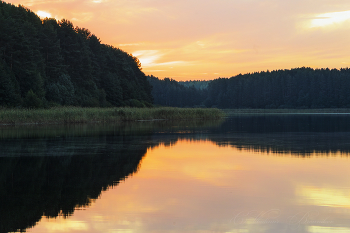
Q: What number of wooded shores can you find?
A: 2